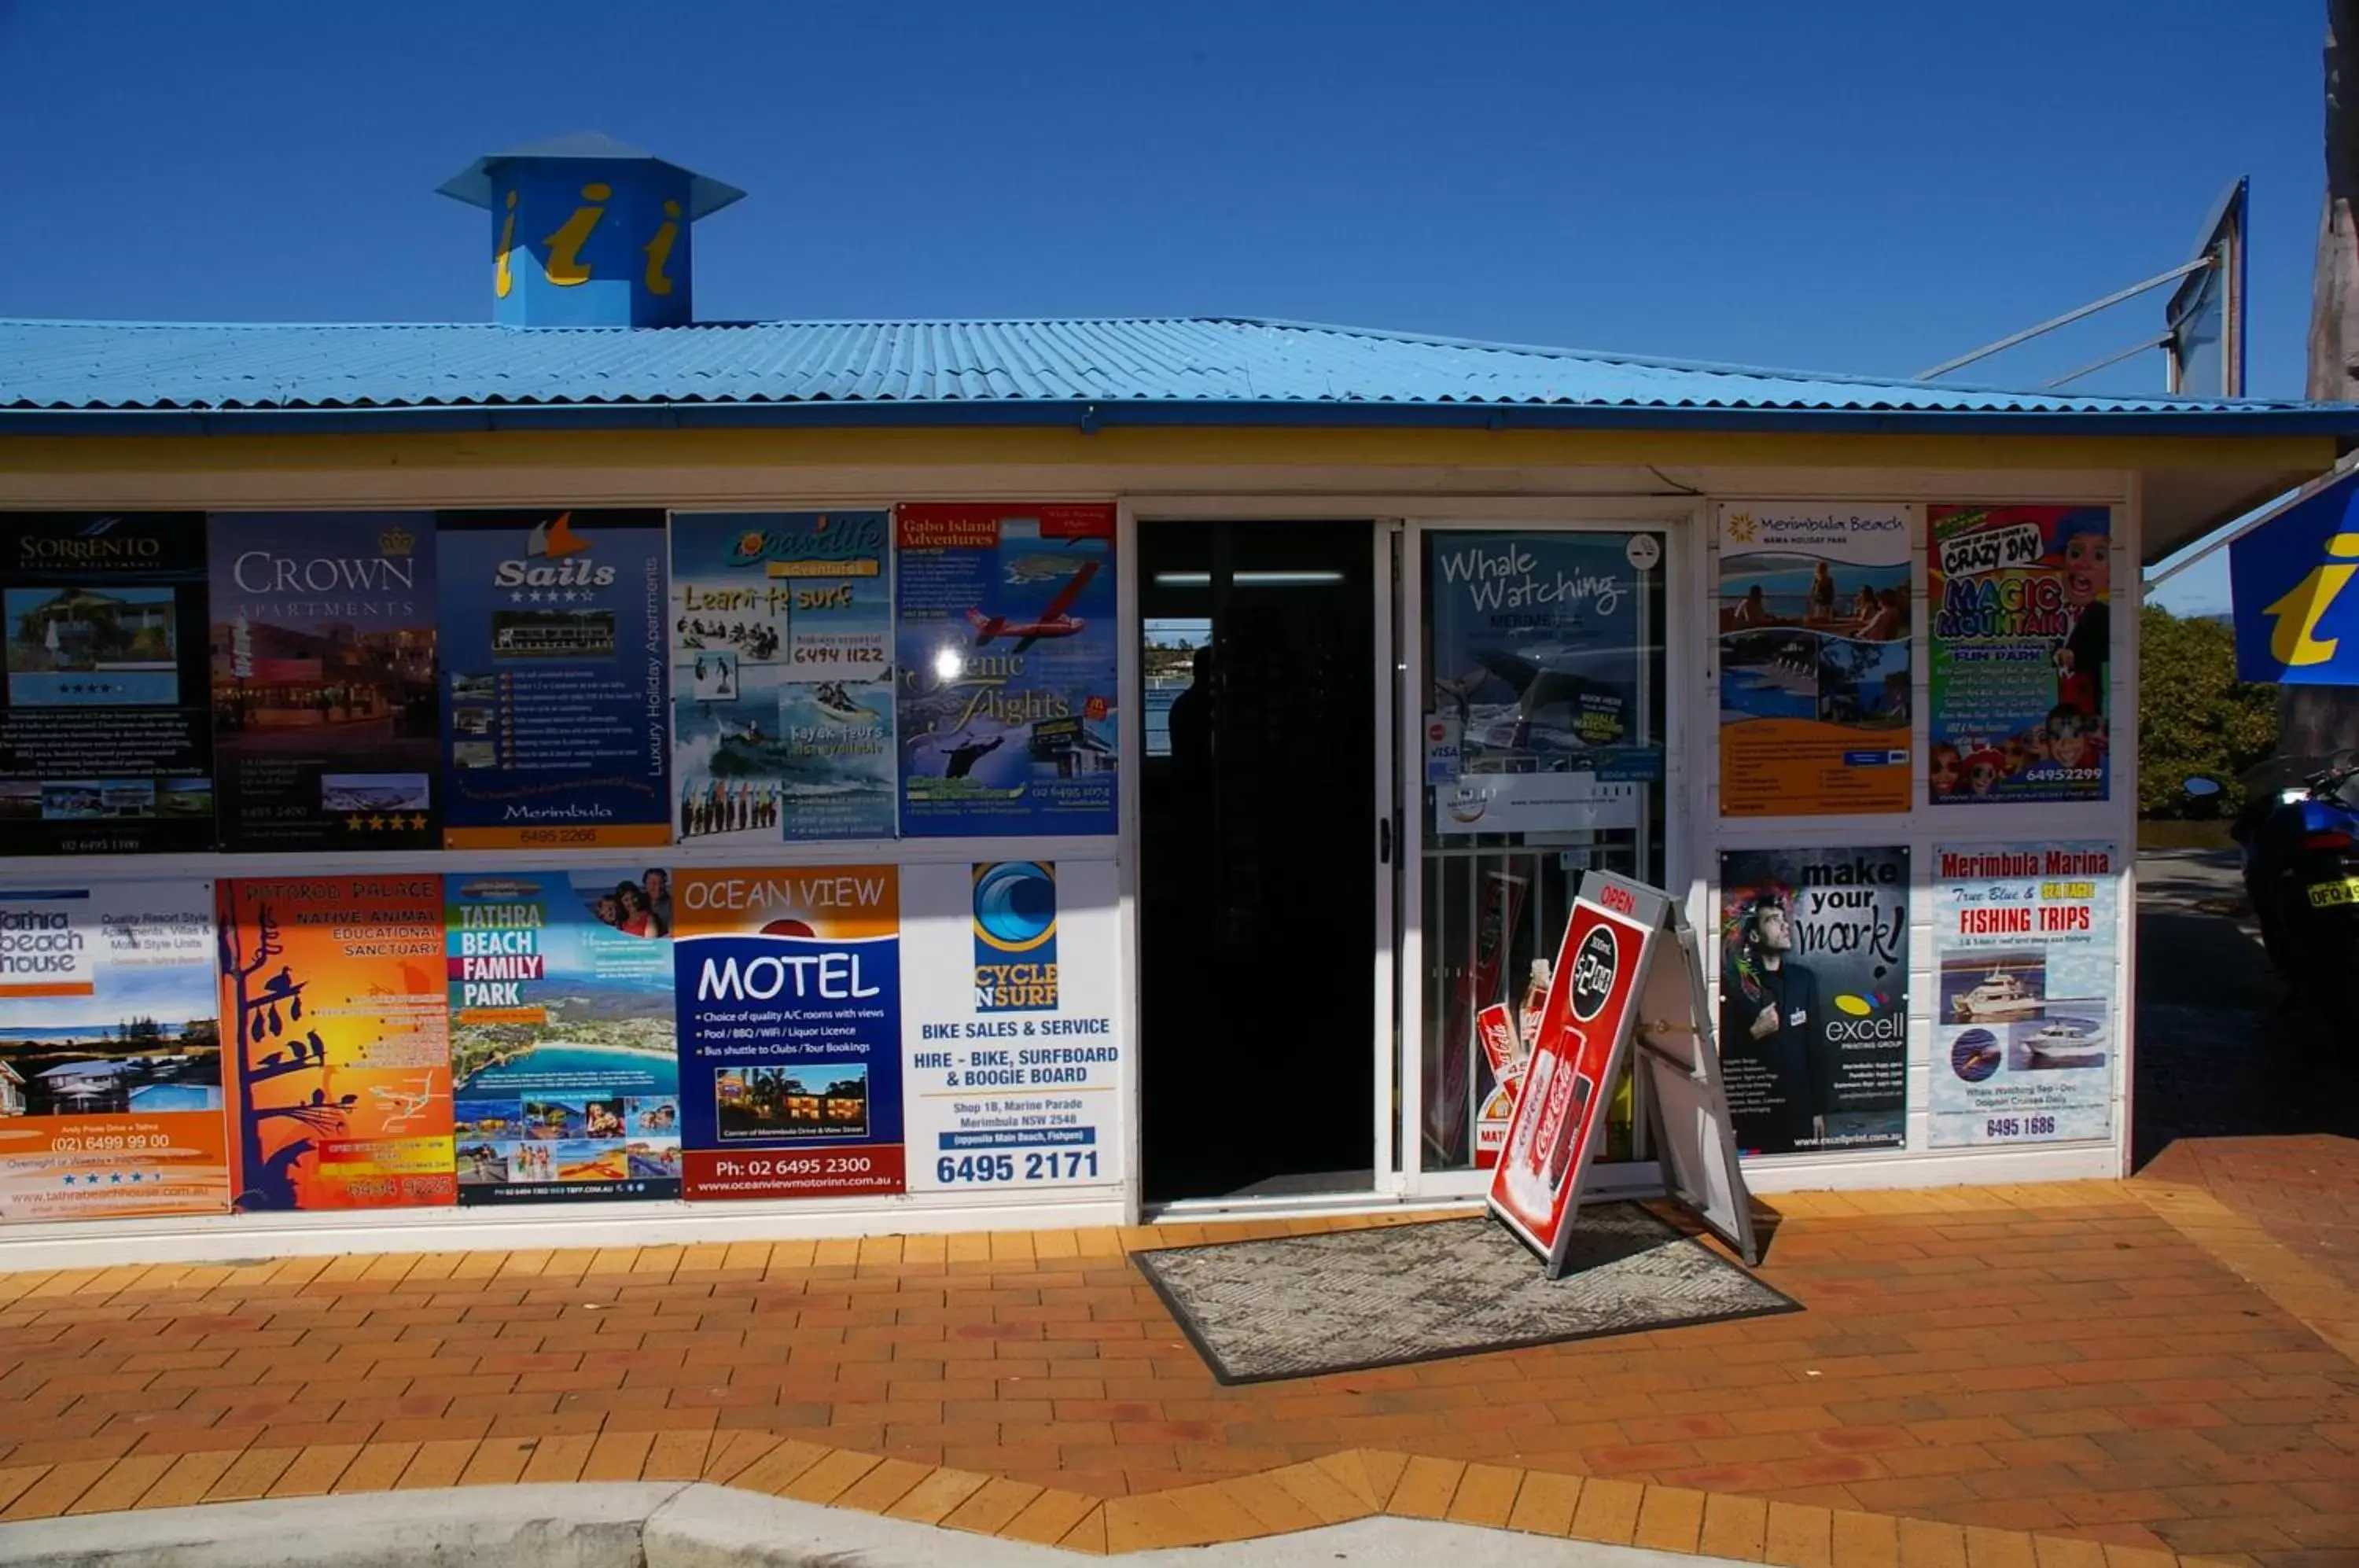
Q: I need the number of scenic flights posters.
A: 1